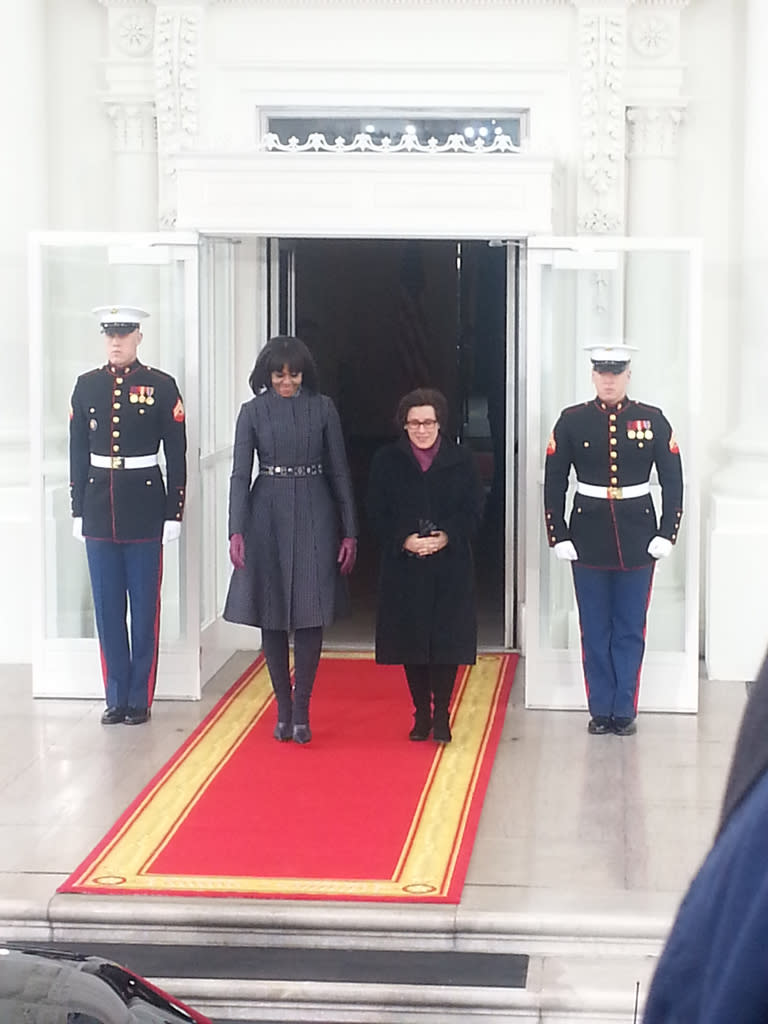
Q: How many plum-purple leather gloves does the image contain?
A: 2